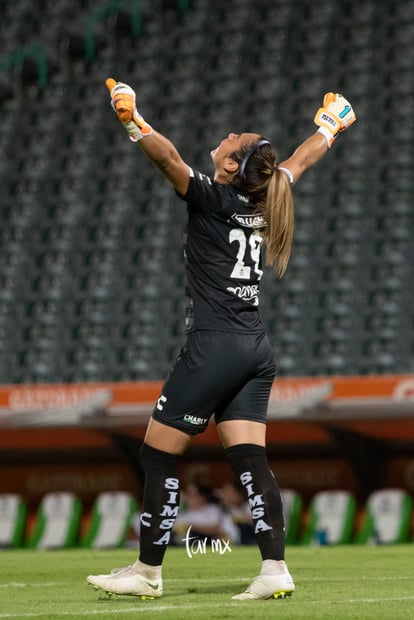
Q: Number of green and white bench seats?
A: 6